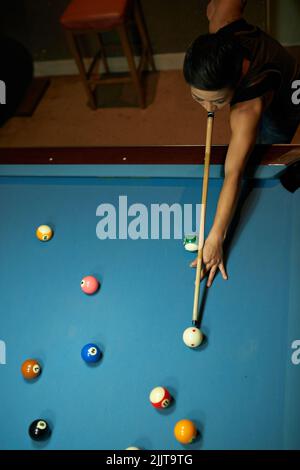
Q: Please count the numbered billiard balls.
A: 8